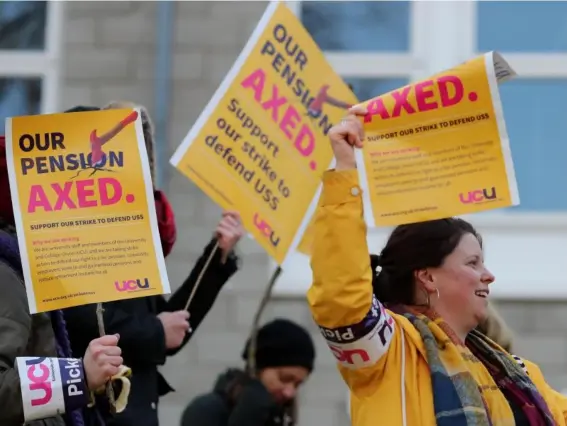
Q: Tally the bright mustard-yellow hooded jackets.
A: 1